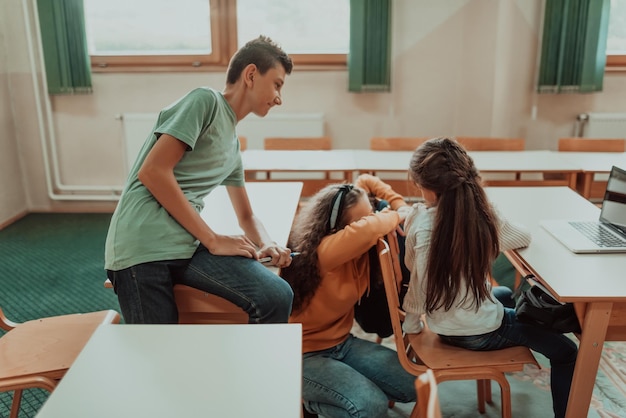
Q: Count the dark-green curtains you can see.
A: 3